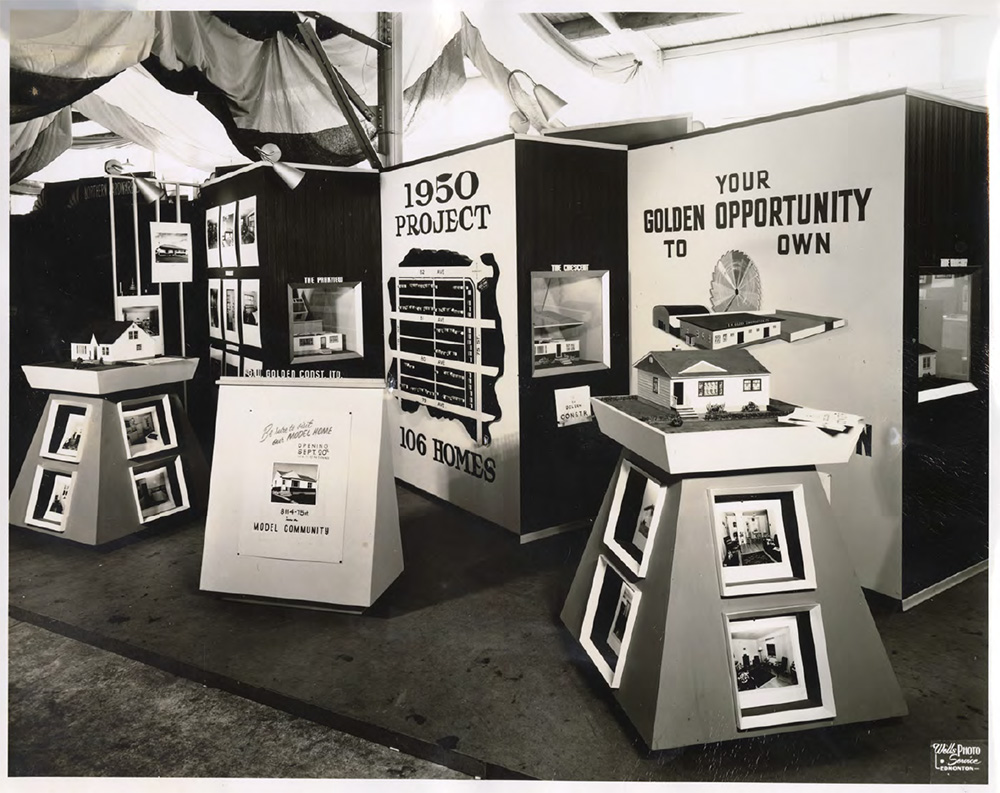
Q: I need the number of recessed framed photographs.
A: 8